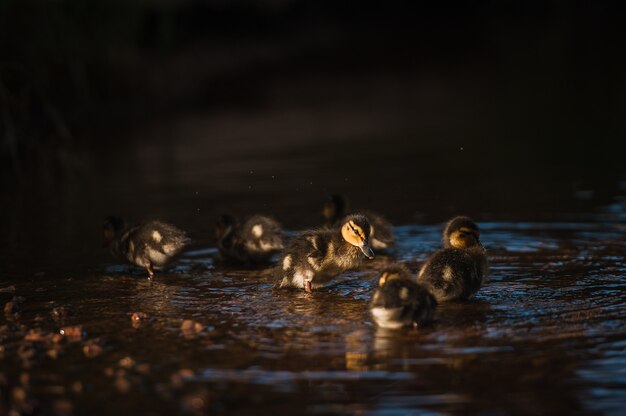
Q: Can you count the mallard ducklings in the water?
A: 6